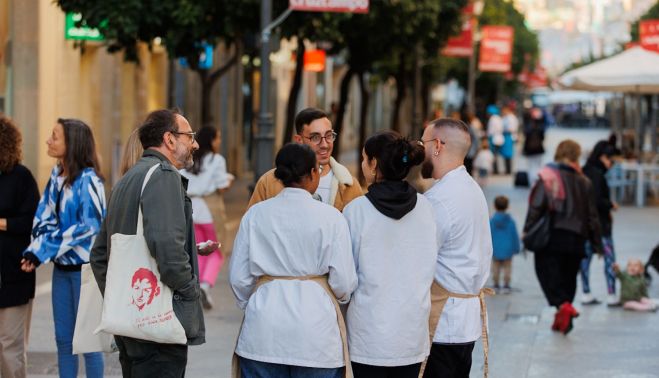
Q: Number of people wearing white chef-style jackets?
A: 3